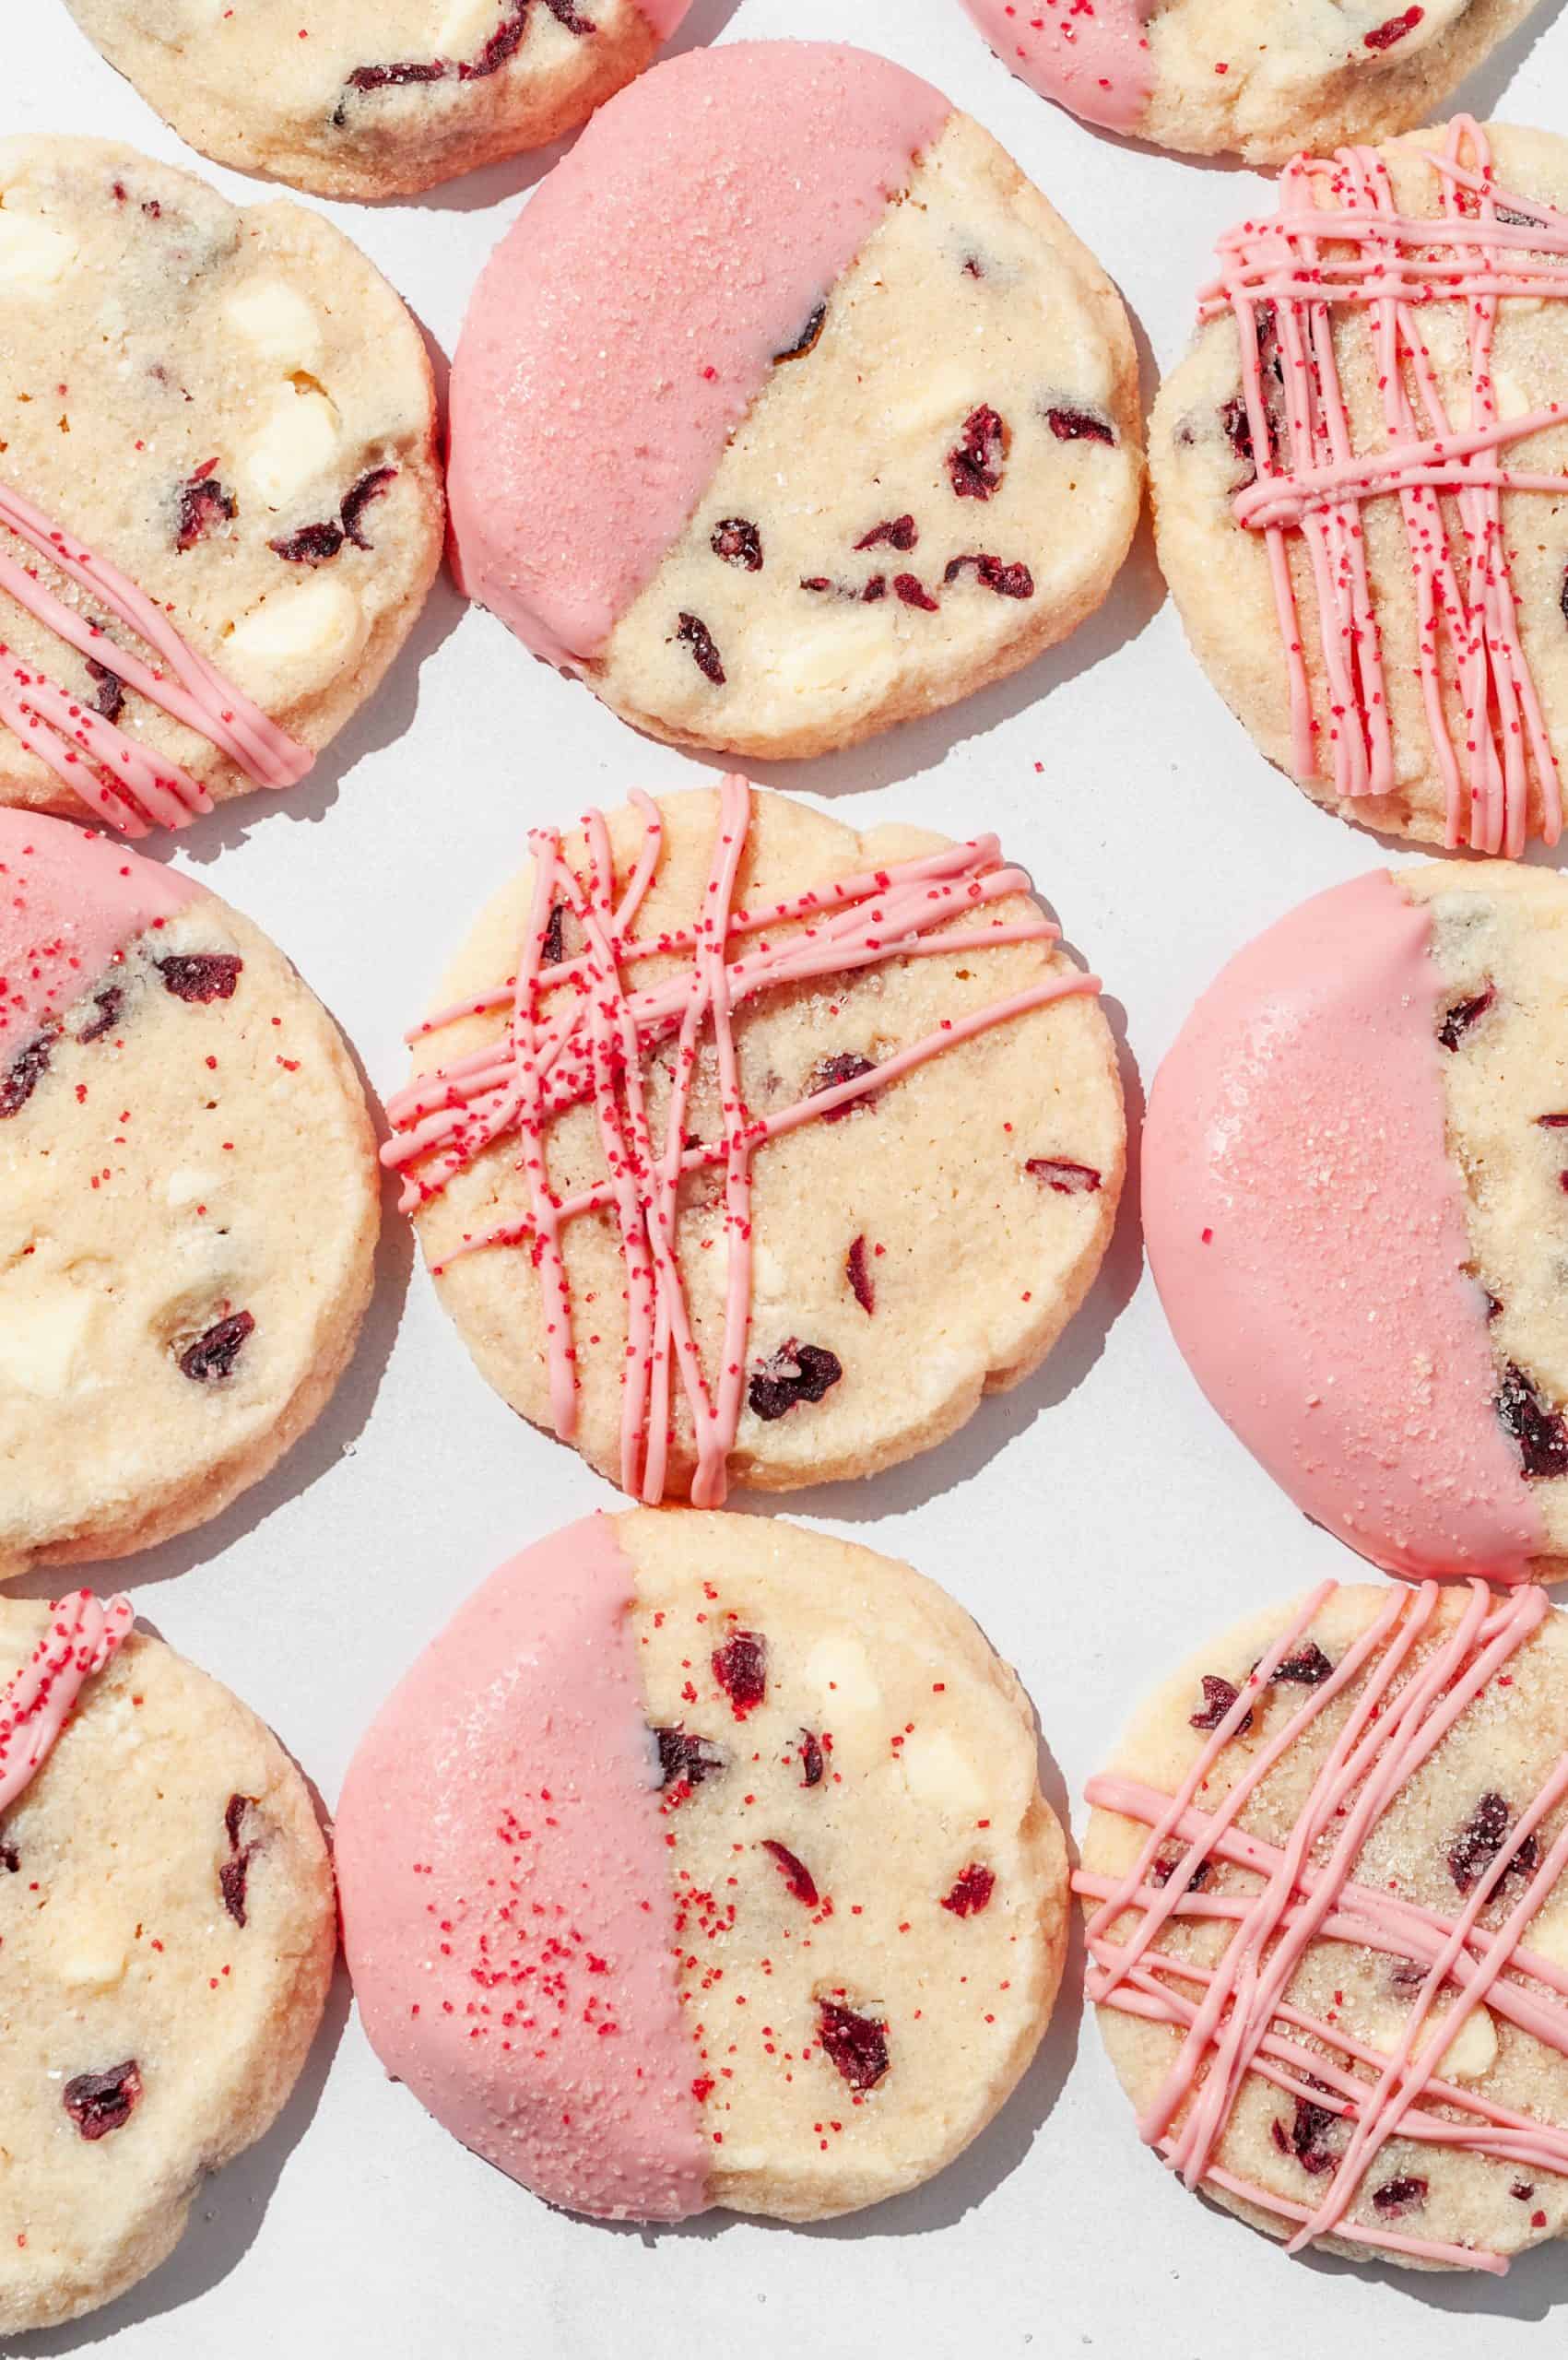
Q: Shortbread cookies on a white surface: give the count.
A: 11